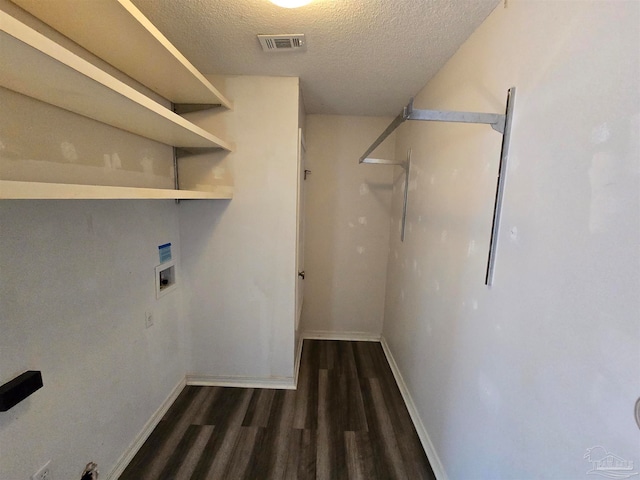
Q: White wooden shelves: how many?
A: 3